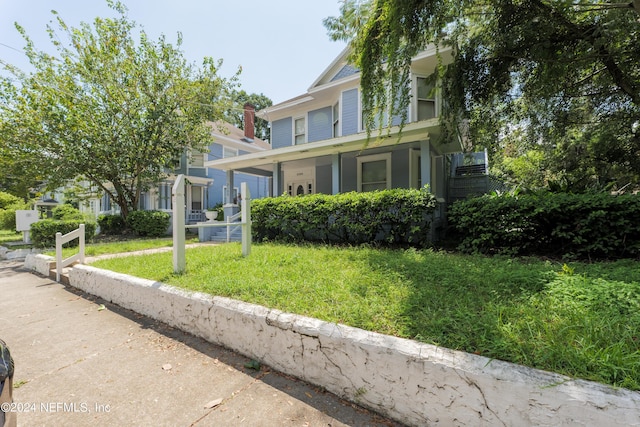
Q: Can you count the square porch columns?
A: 4